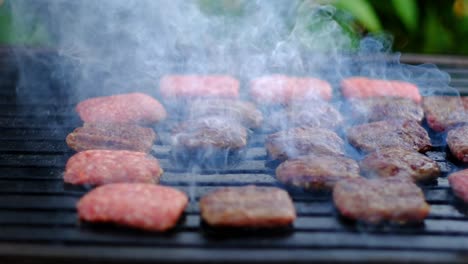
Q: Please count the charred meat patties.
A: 13